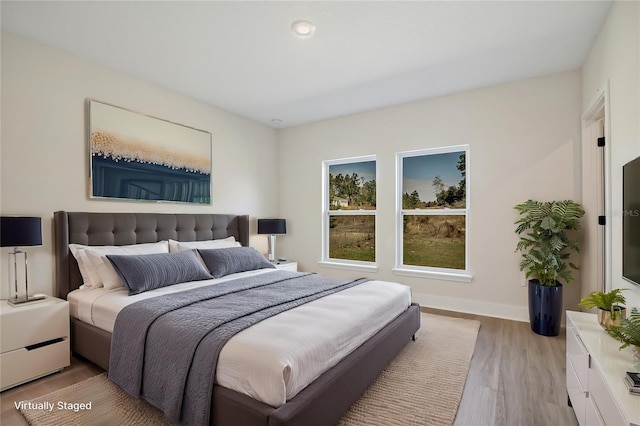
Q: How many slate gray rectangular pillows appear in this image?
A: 2